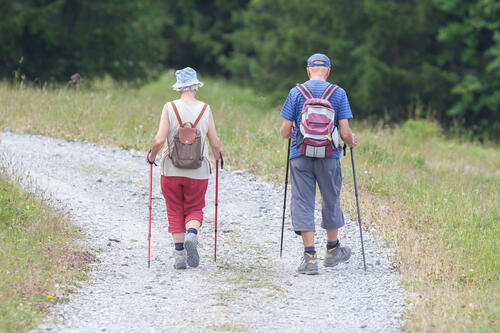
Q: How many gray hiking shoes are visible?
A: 4